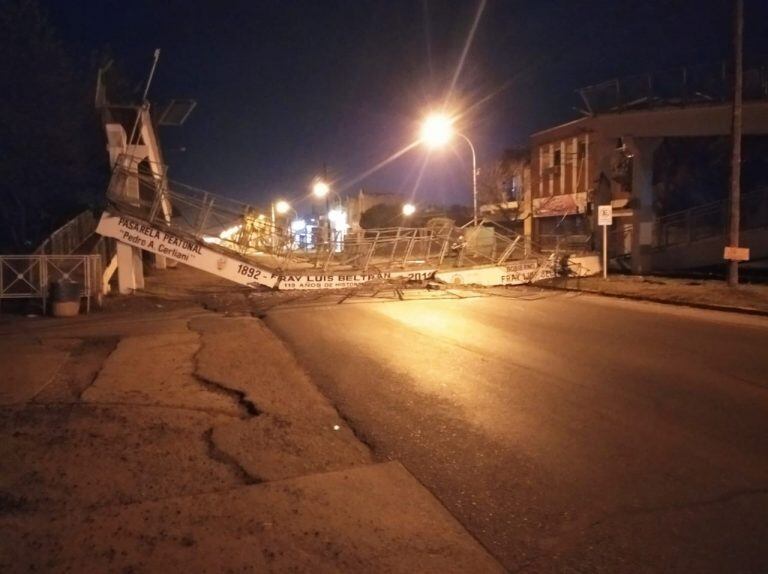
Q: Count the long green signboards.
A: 0